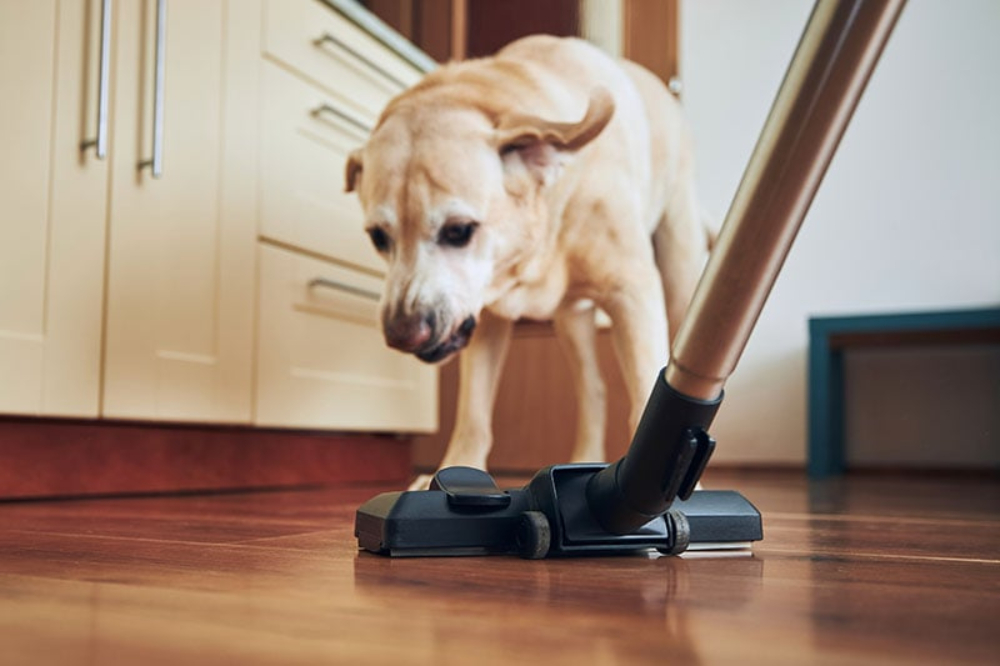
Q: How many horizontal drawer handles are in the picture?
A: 3